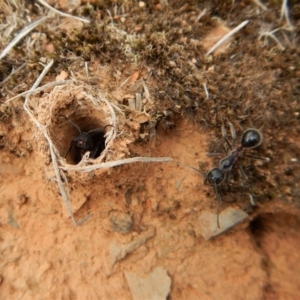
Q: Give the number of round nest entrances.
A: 1